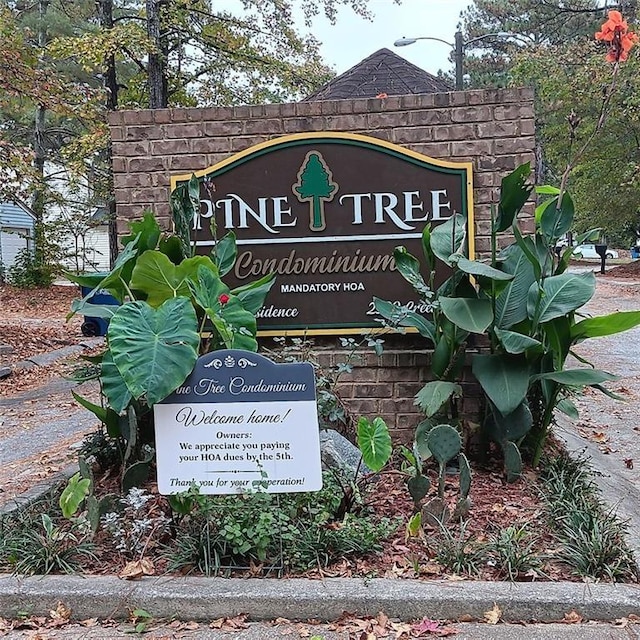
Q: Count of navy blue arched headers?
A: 1